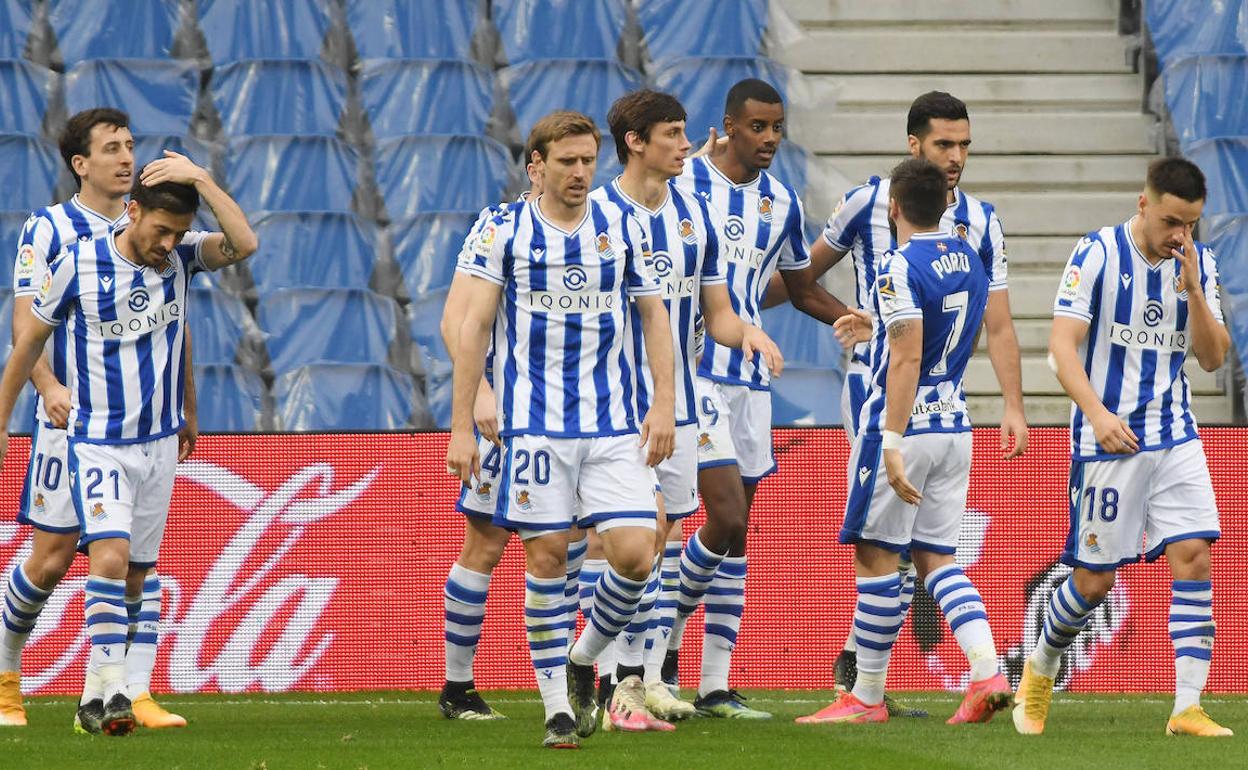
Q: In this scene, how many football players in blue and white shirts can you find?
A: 9